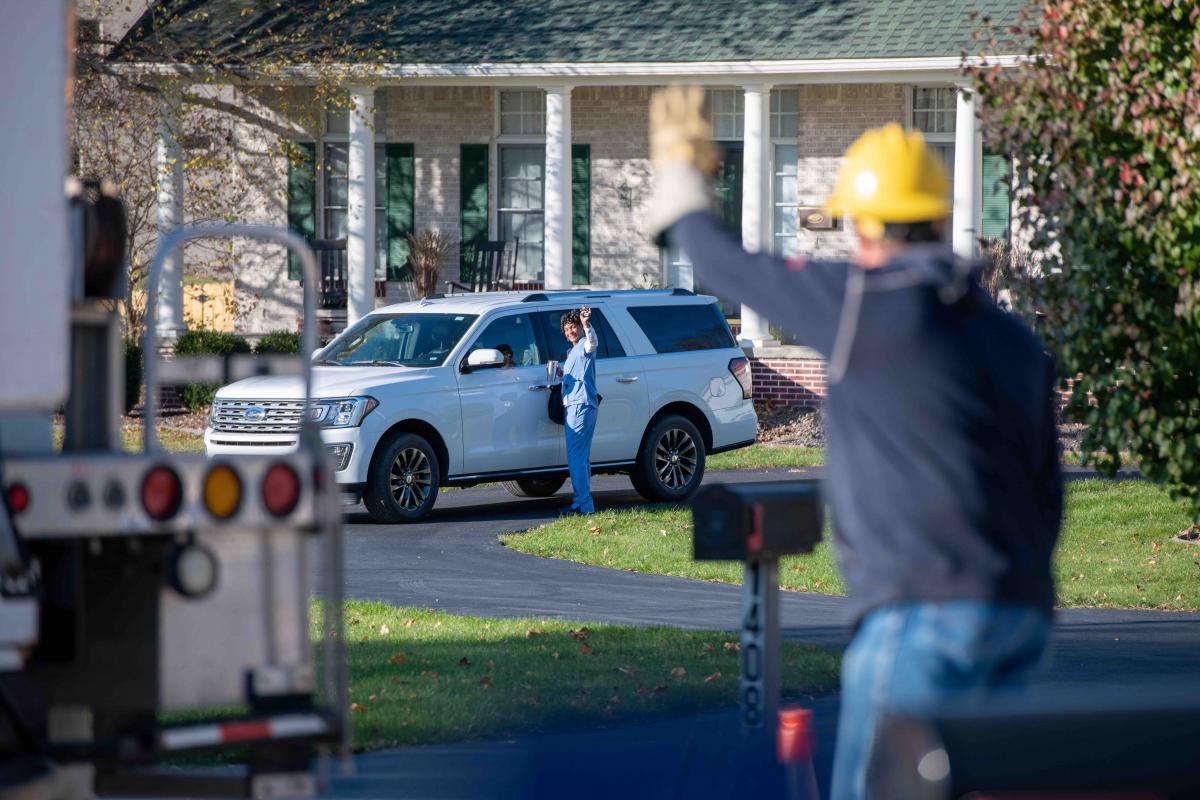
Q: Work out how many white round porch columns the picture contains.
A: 5